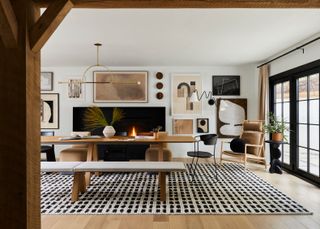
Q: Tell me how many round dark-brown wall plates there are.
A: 3